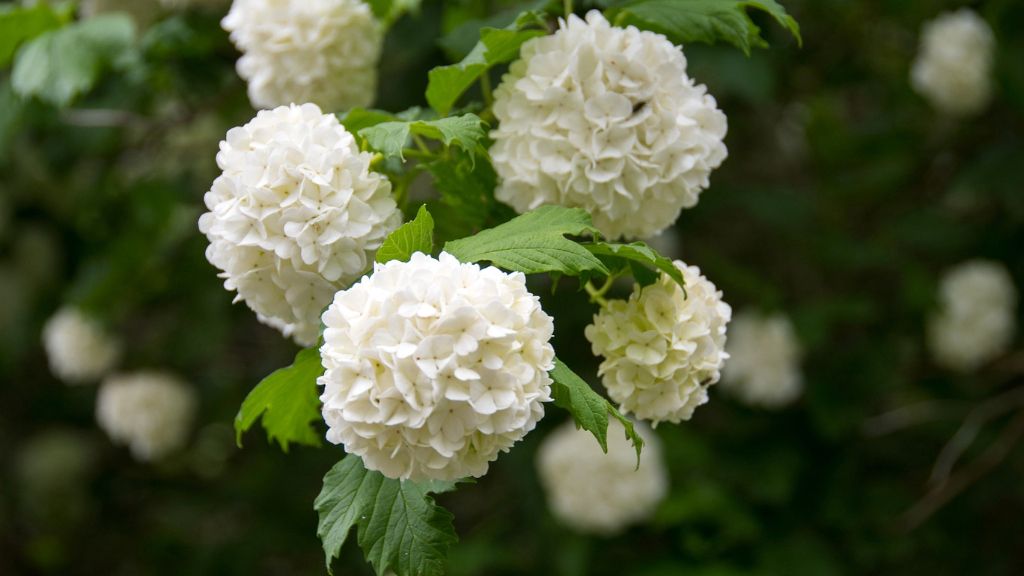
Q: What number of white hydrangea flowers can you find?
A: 11